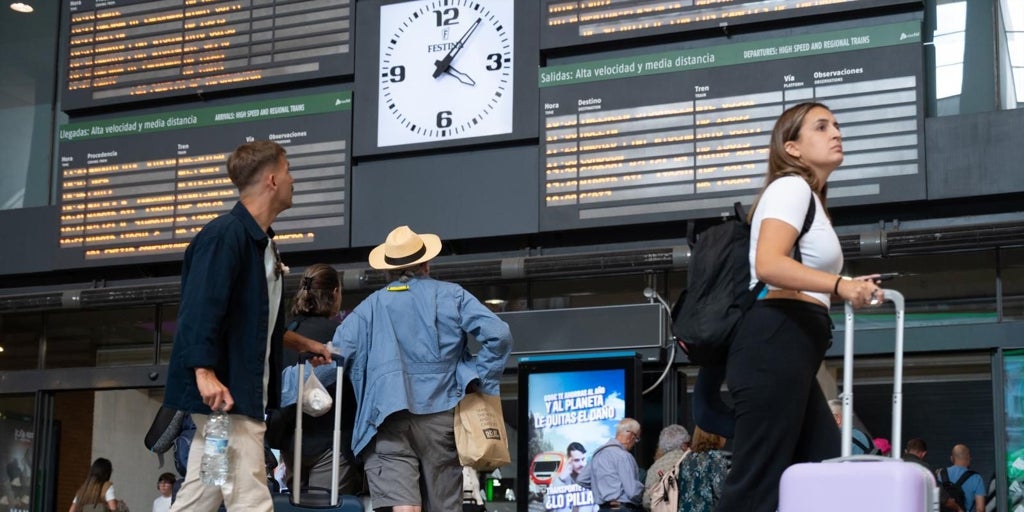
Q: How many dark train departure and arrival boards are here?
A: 4